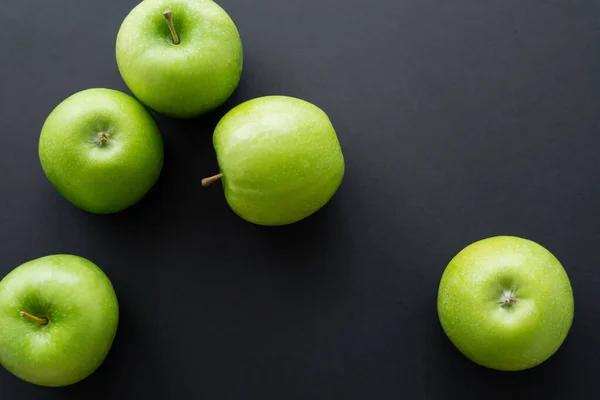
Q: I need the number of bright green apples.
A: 5